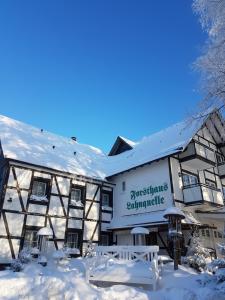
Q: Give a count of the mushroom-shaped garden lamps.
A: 3